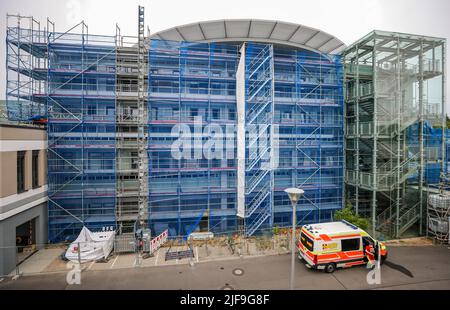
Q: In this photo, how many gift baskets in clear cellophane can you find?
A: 0